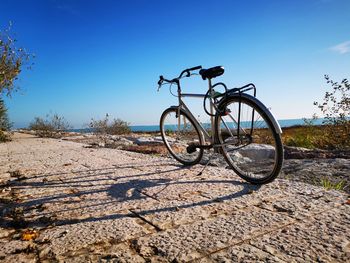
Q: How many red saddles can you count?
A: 0